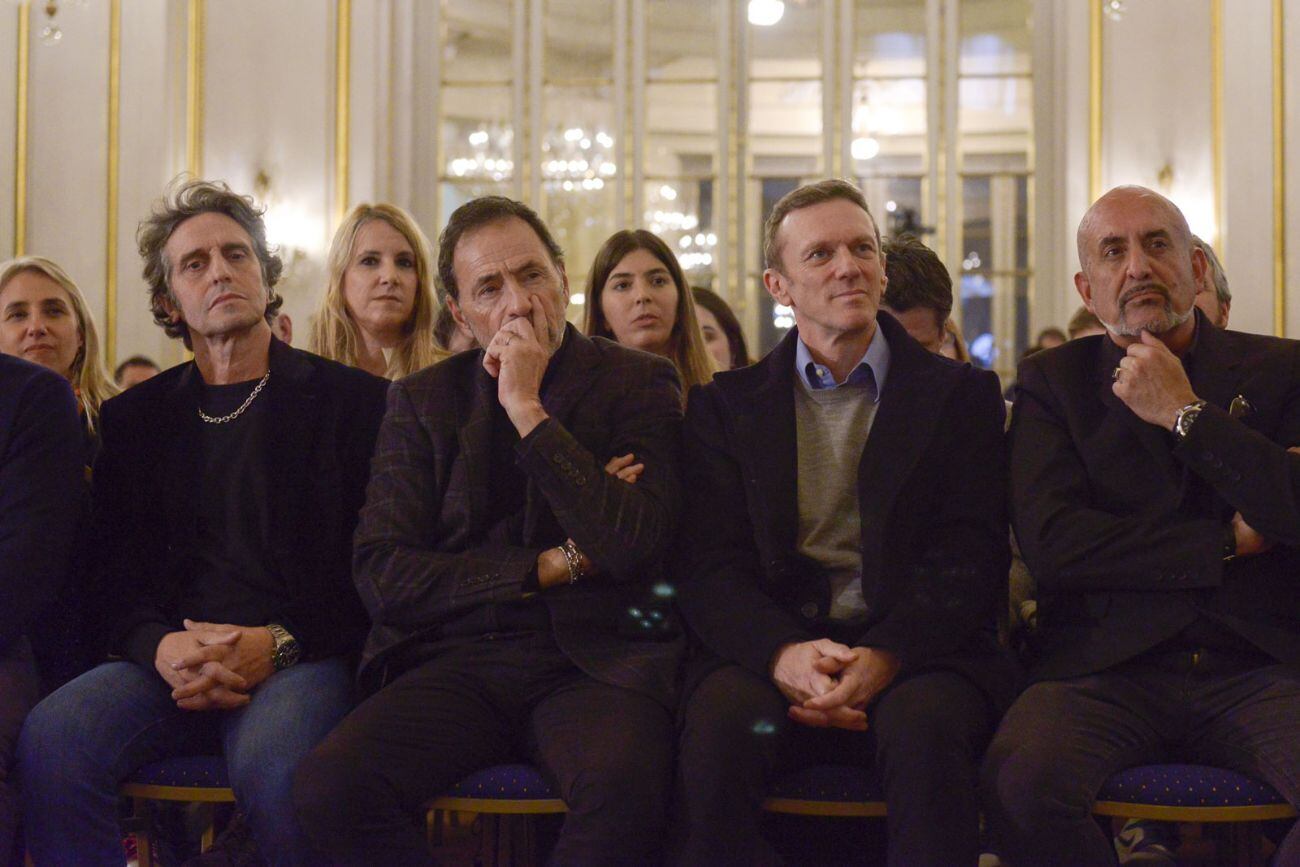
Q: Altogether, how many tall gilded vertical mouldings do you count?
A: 7